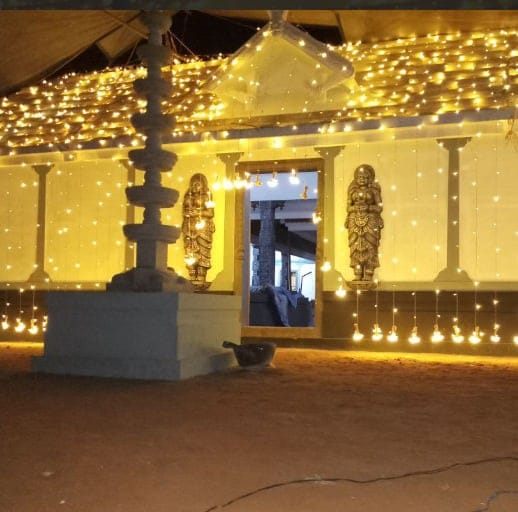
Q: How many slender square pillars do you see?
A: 5